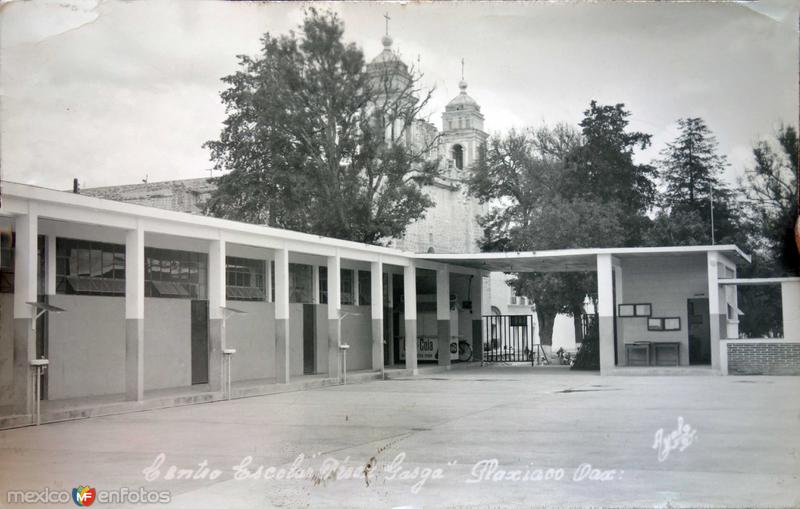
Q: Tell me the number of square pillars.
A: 11